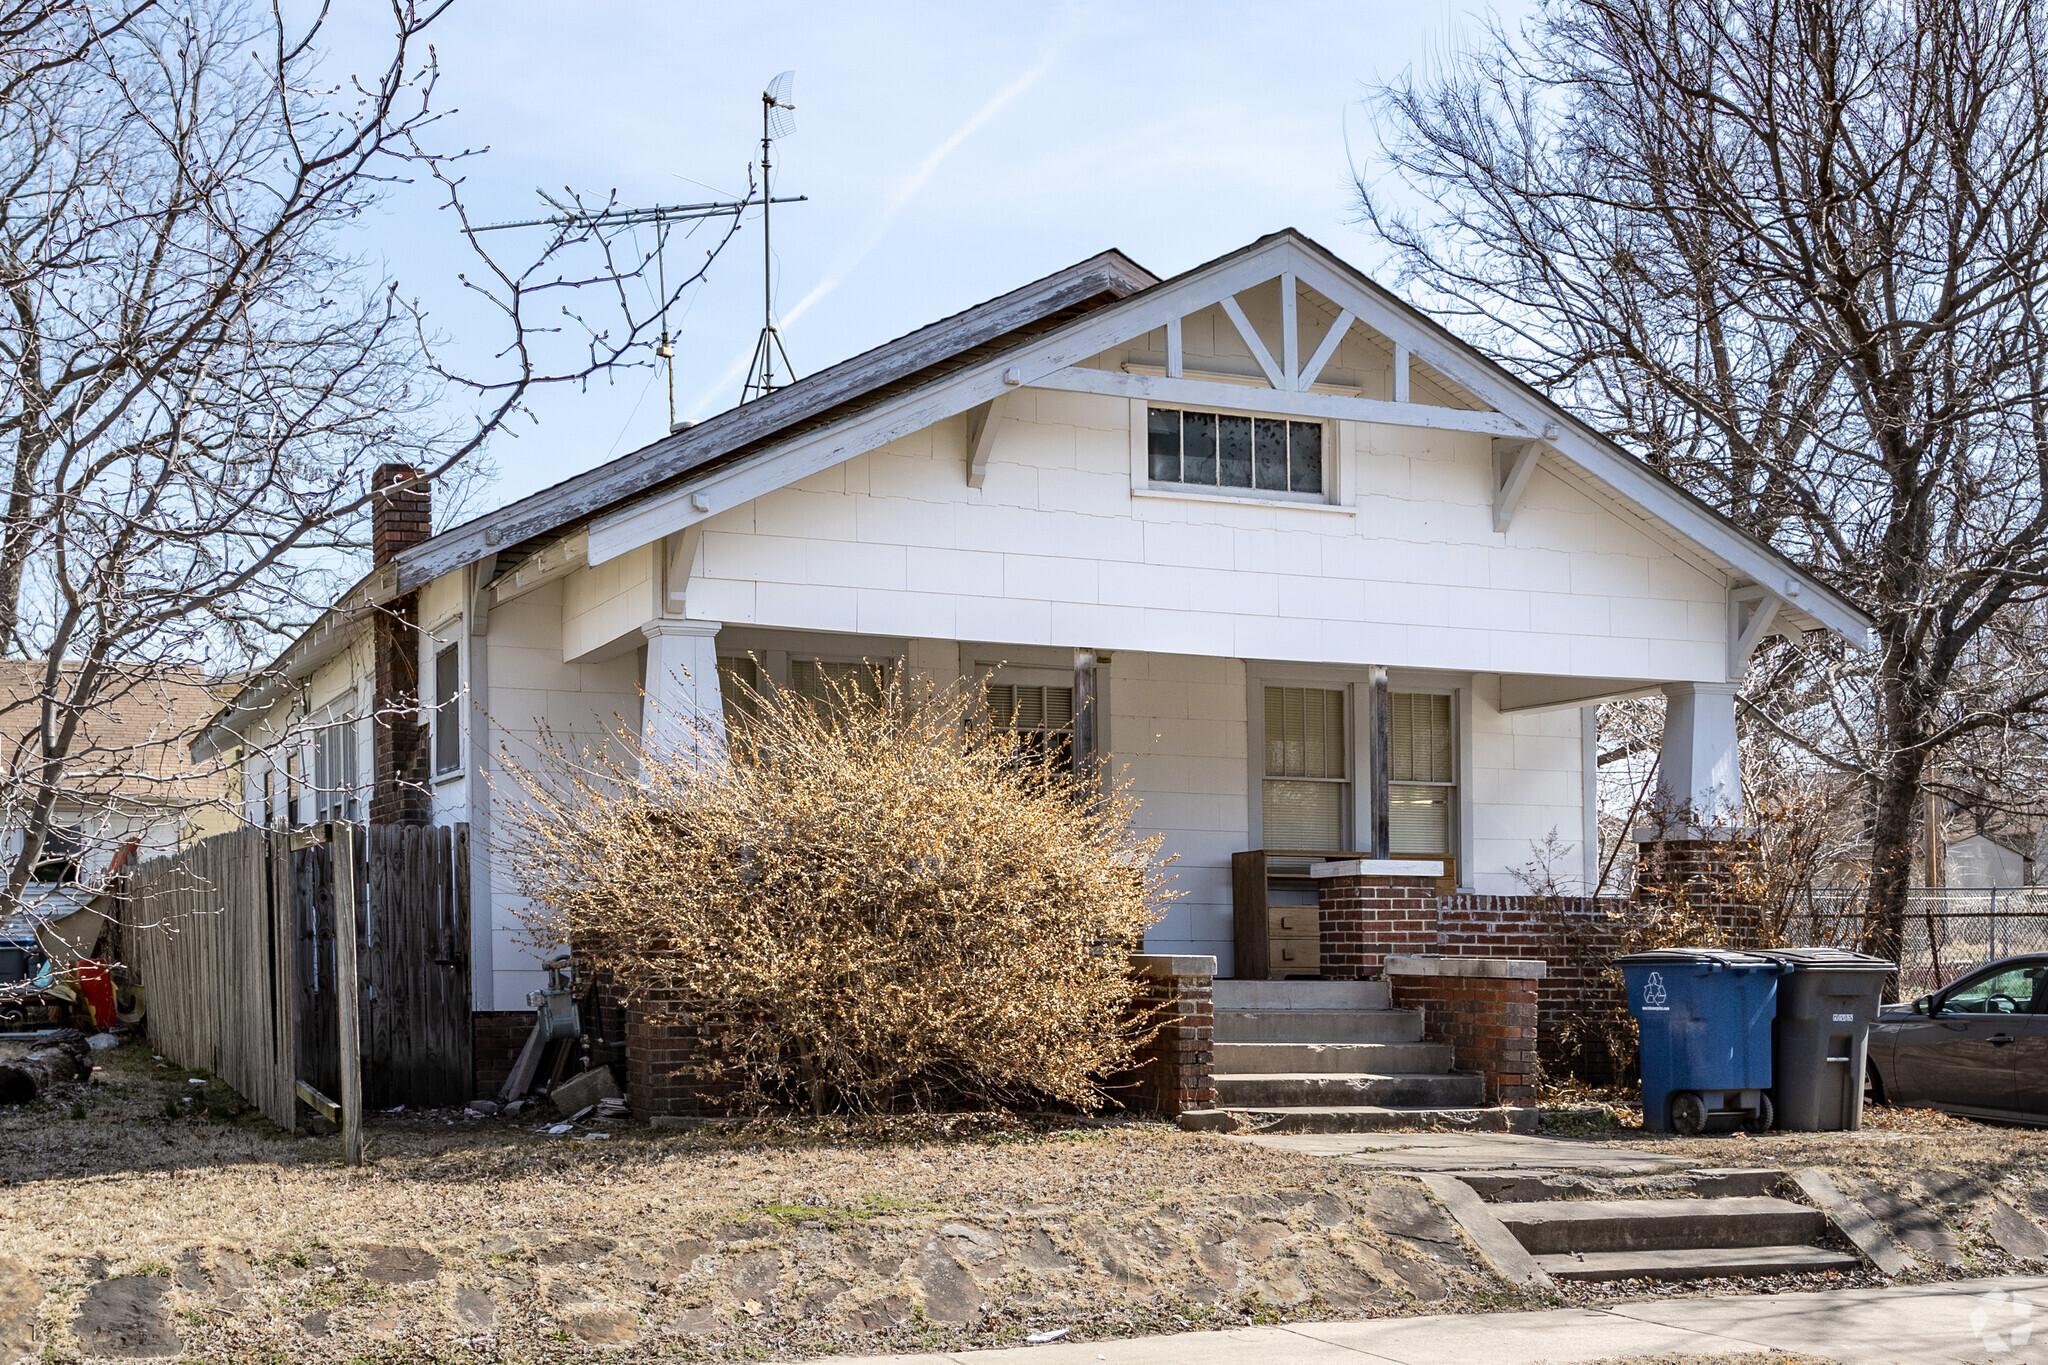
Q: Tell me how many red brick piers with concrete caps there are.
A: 4